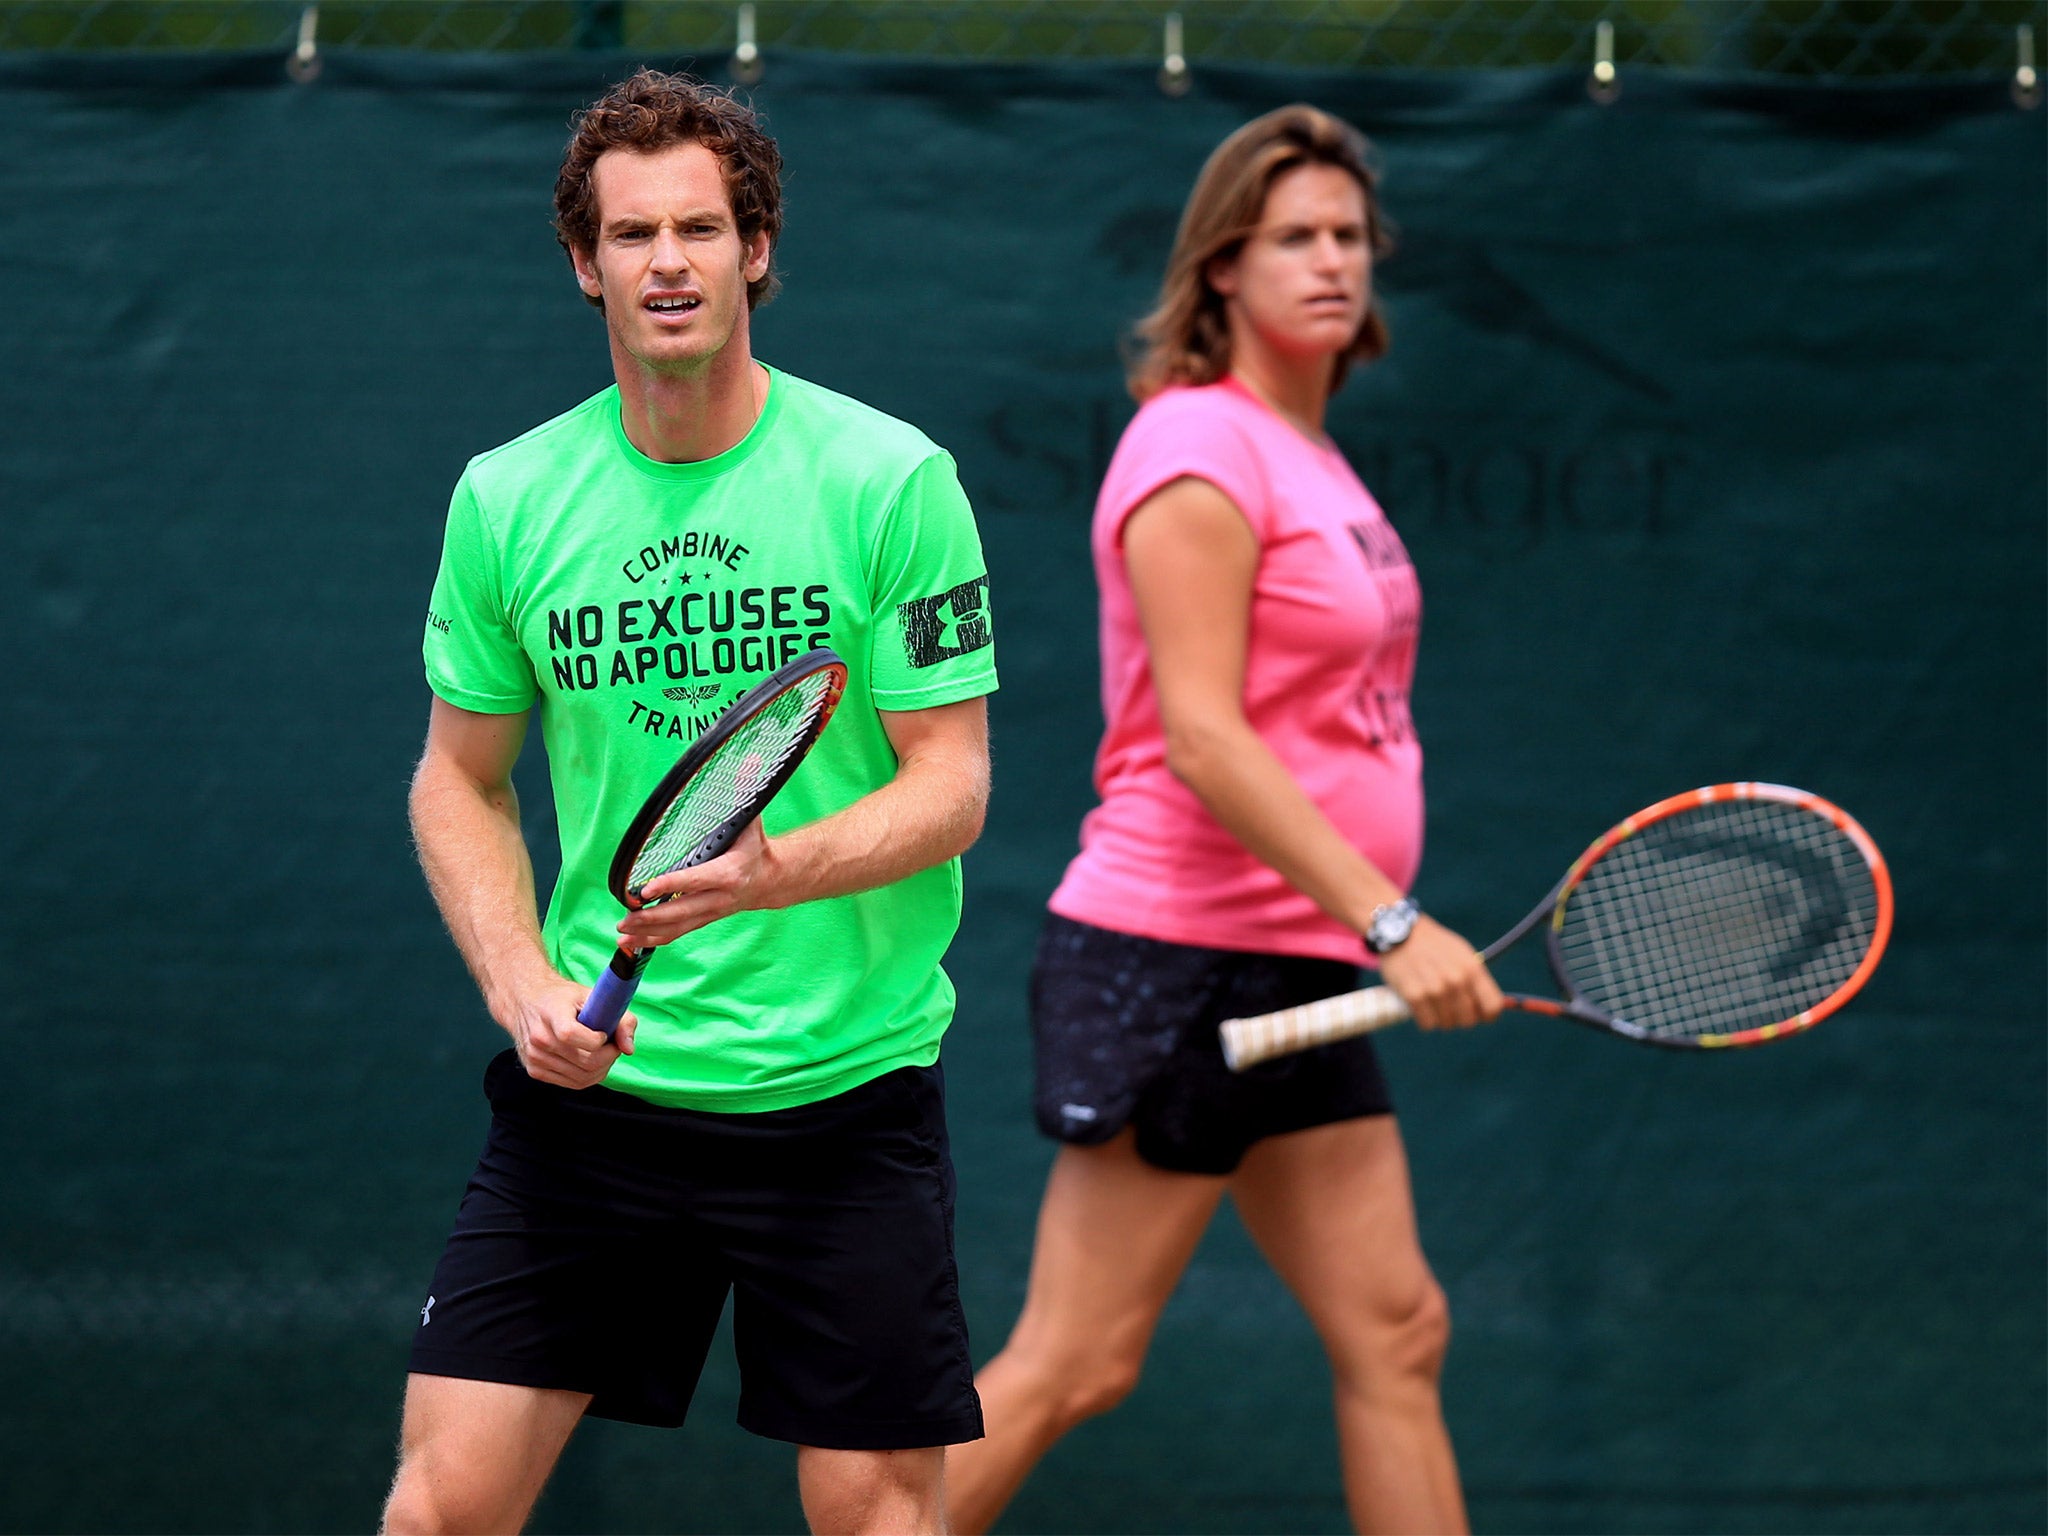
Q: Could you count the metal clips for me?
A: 5